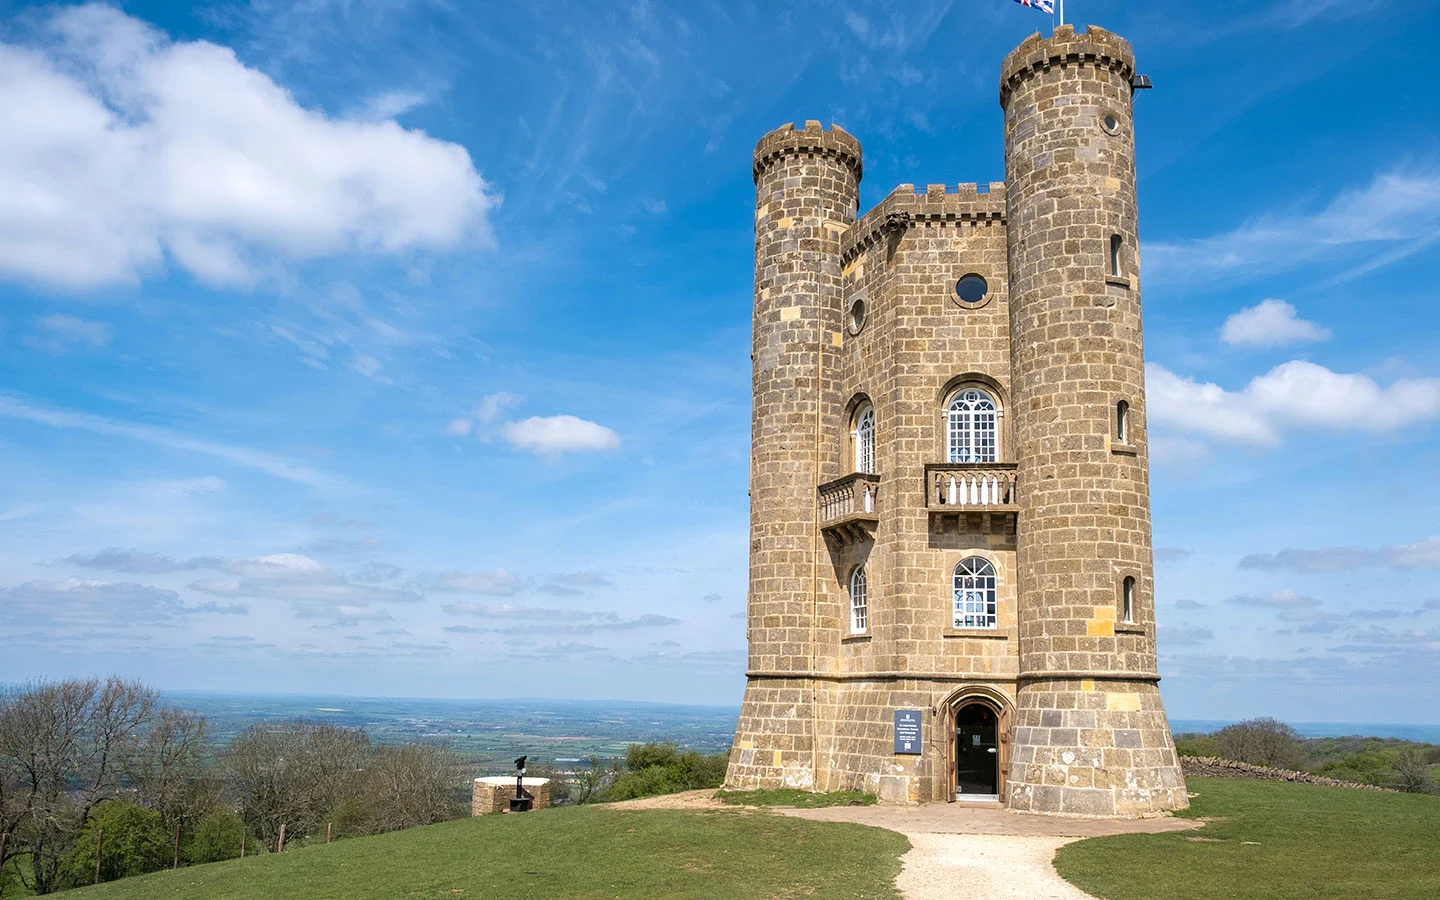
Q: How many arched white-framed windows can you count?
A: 4